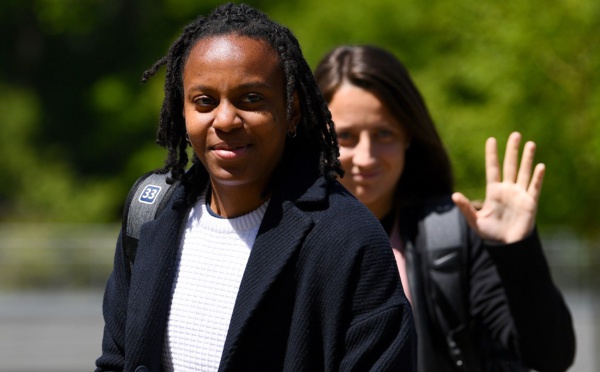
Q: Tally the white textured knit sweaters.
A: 1